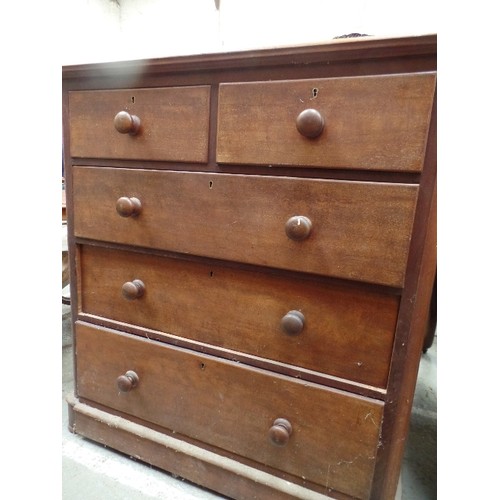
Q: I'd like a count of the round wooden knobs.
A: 8